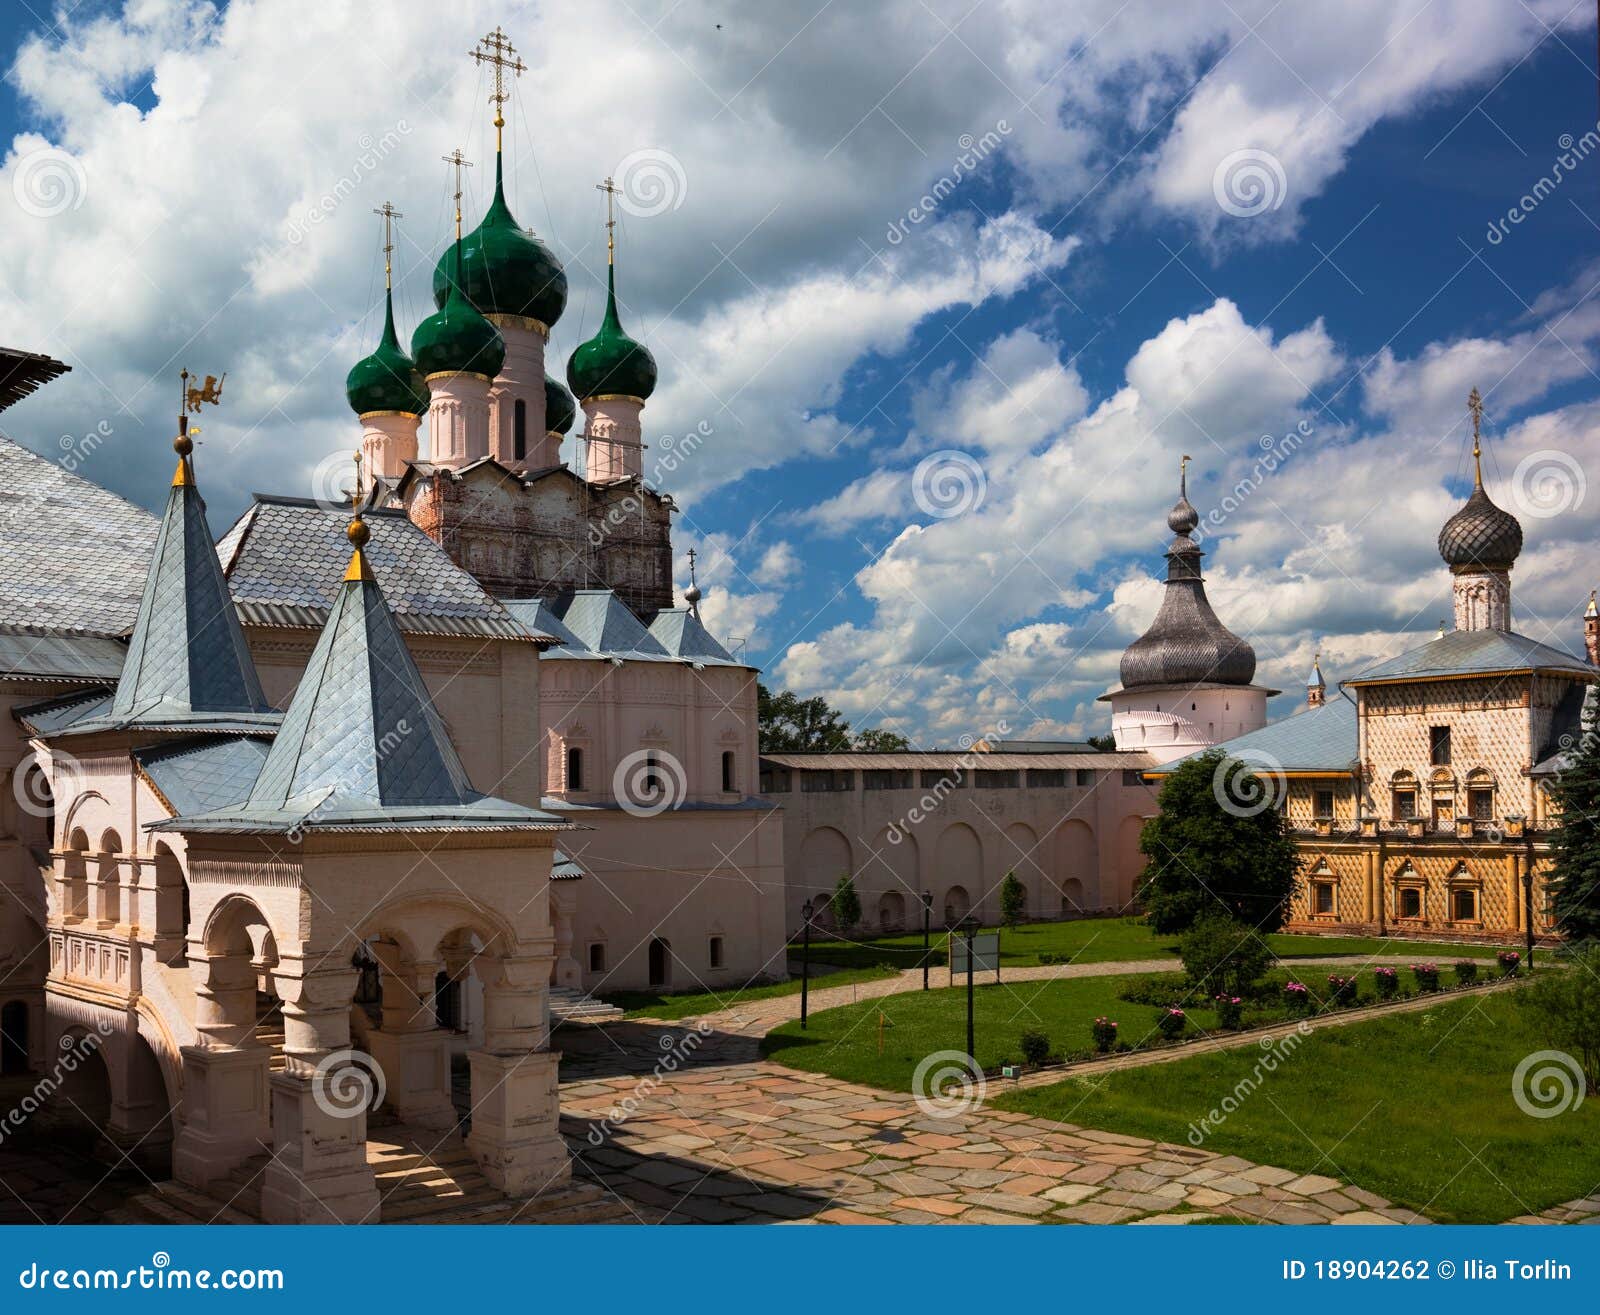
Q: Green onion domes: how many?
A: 5